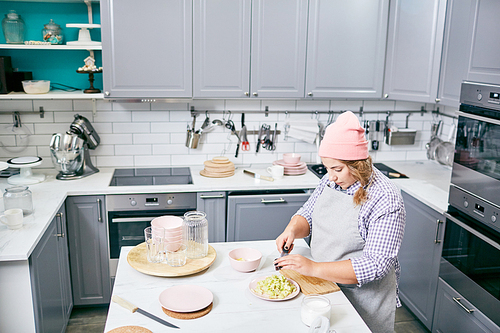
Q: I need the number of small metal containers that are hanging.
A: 2